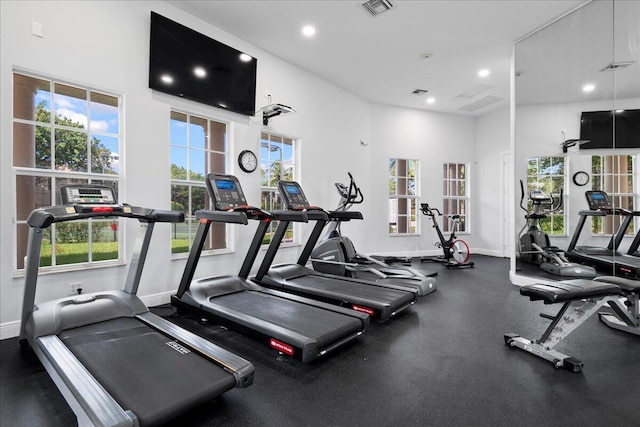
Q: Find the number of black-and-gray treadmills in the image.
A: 3